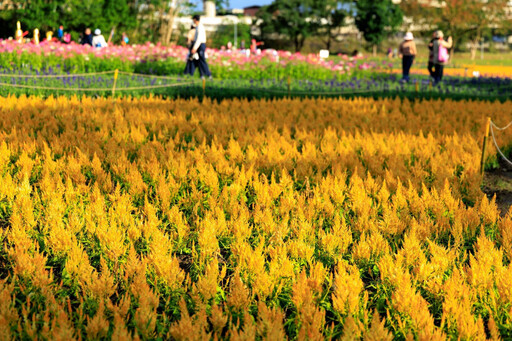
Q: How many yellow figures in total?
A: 3